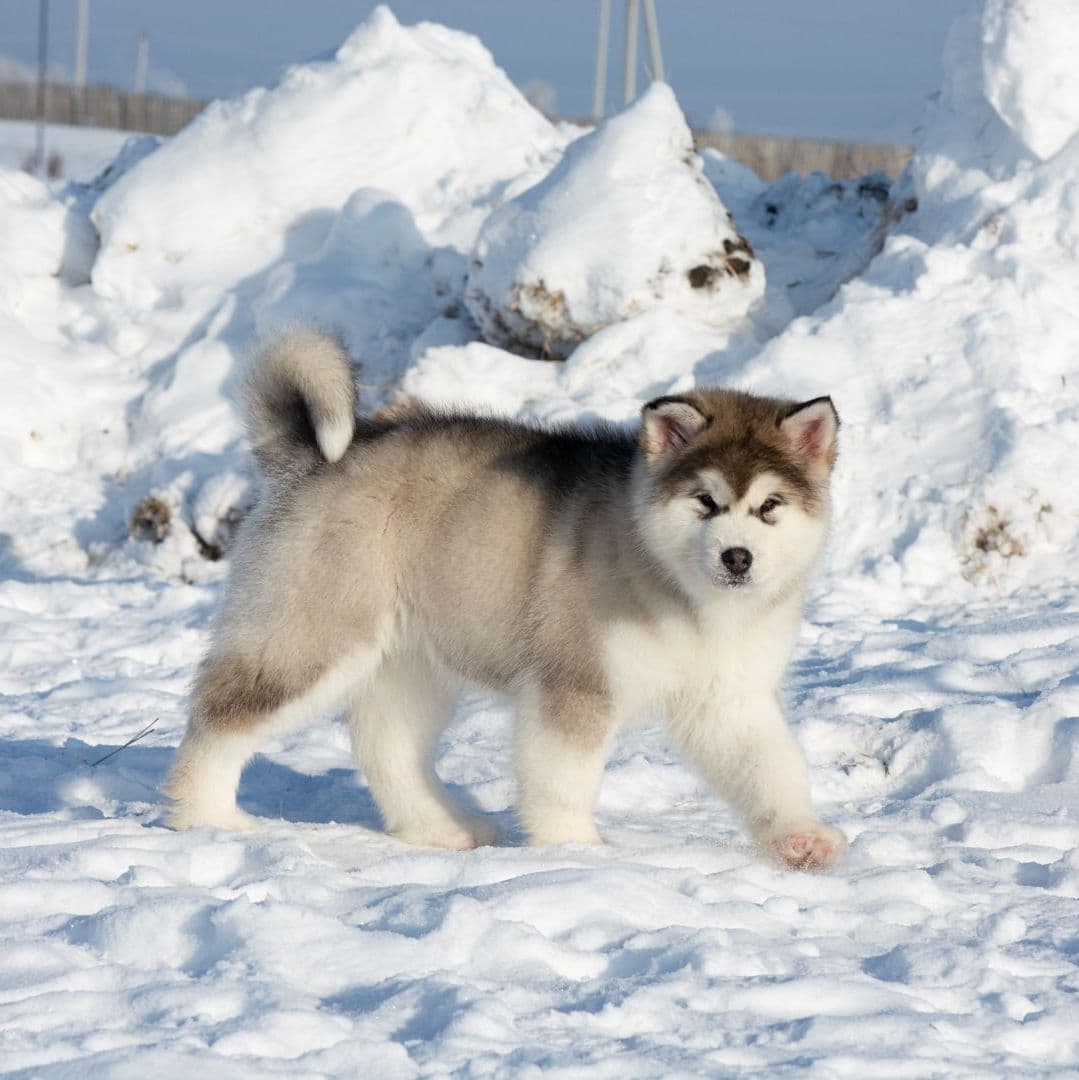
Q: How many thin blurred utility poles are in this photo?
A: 6